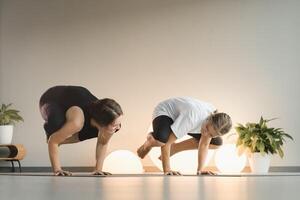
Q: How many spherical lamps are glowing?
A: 3